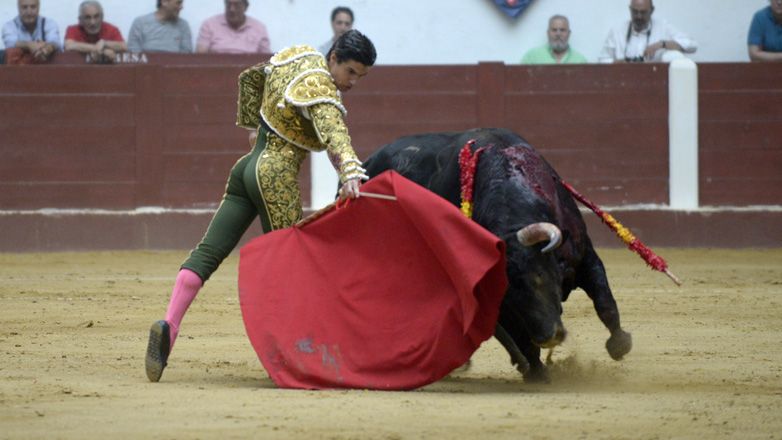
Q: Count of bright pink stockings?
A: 1